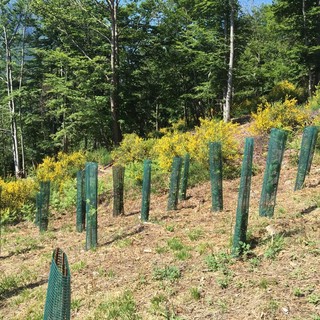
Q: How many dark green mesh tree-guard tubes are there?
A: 13